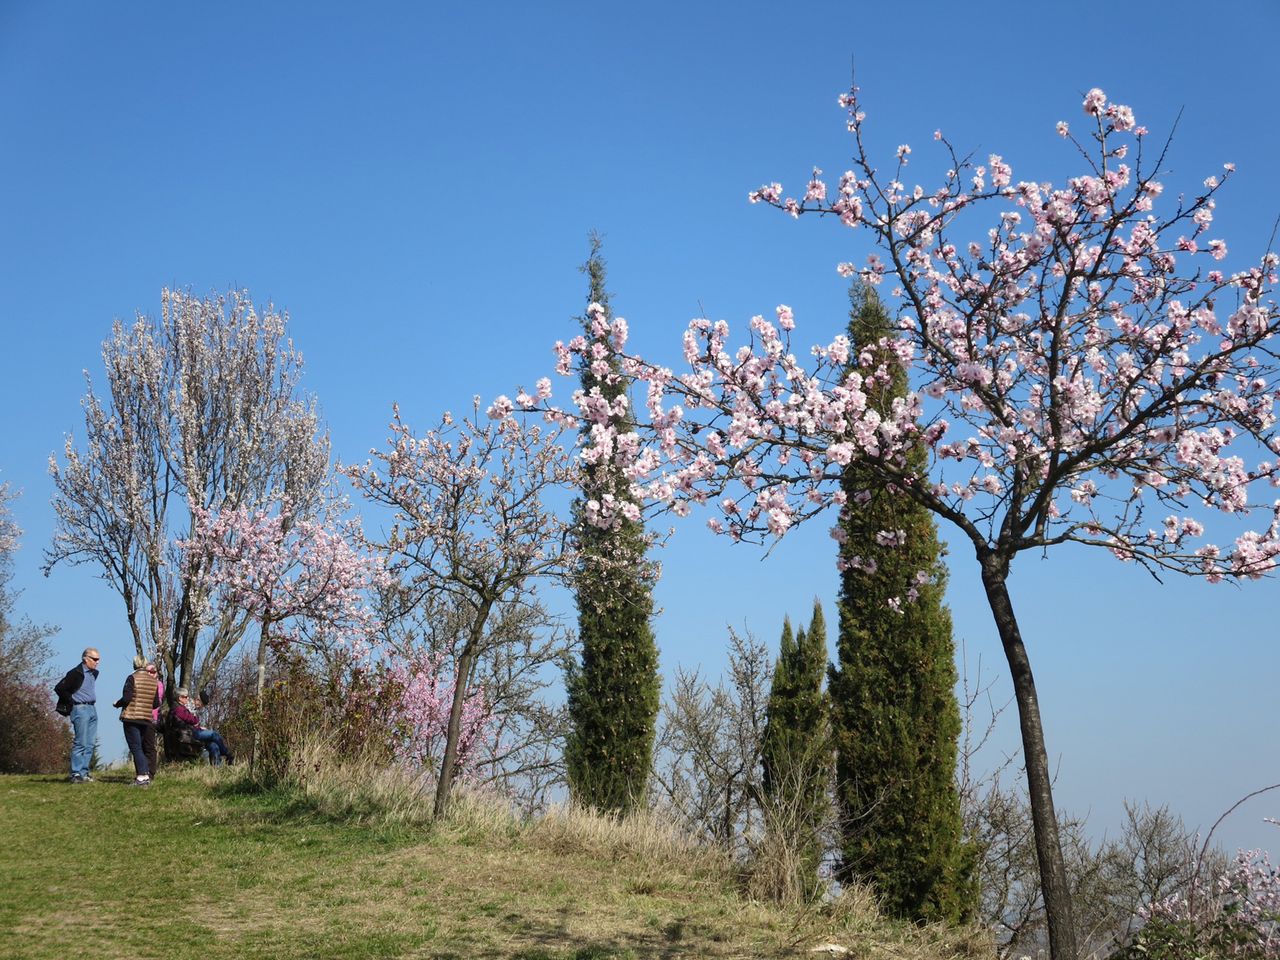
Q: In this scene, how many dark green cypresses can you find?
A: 3